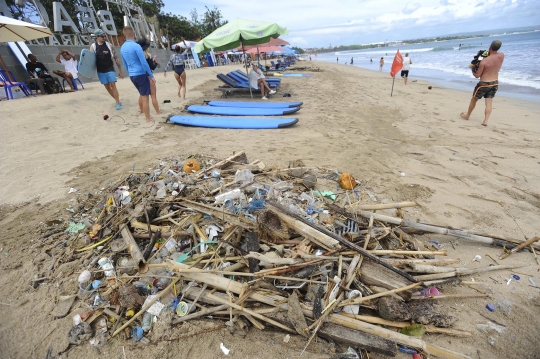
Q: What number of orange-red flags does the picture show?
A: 1